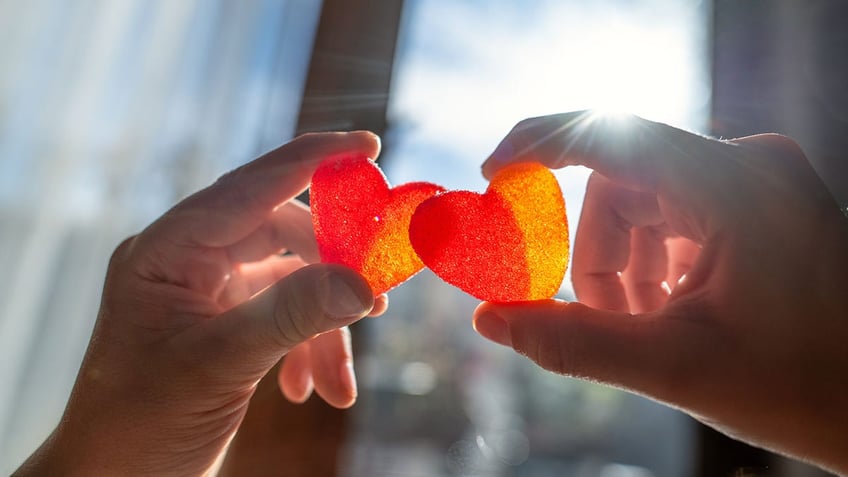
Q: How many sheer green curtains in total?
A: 0